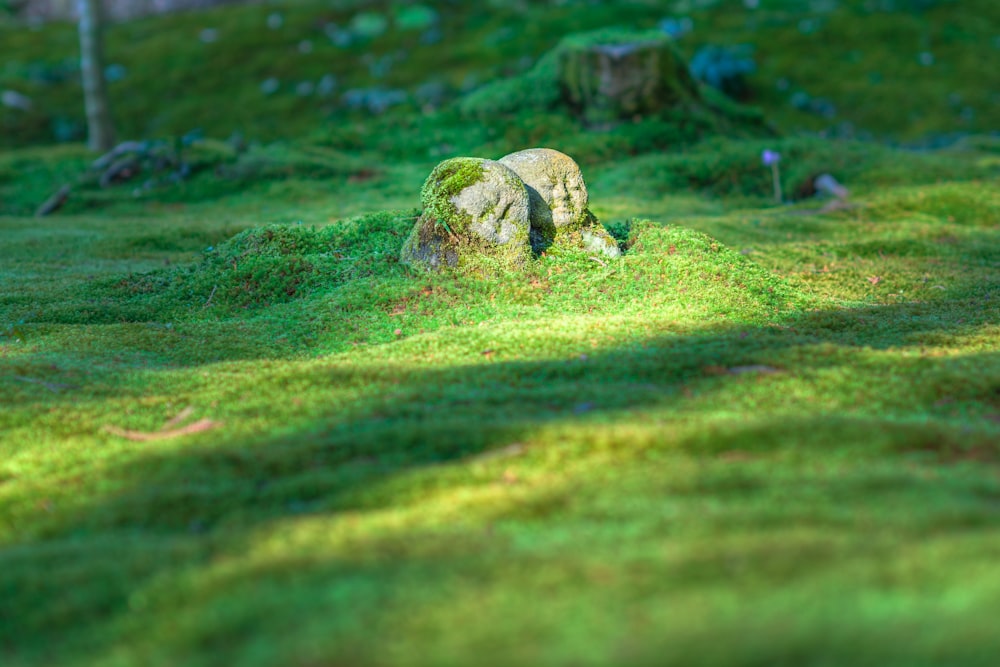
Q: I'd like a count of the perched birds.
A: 0